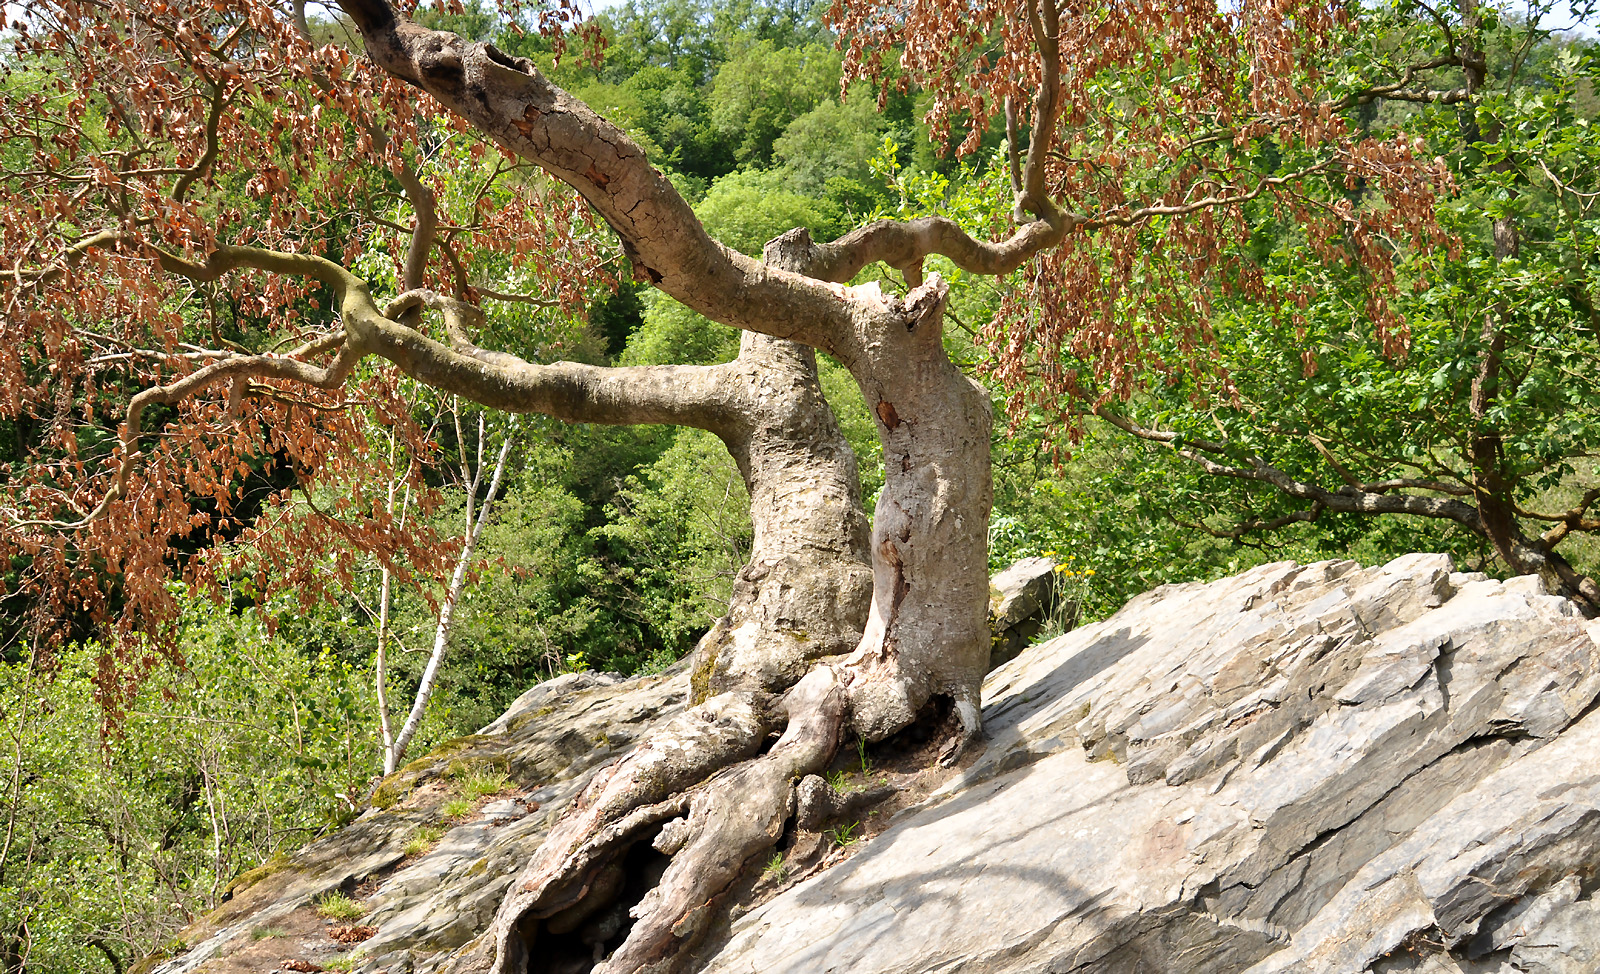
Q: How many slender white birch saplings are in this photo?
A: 2